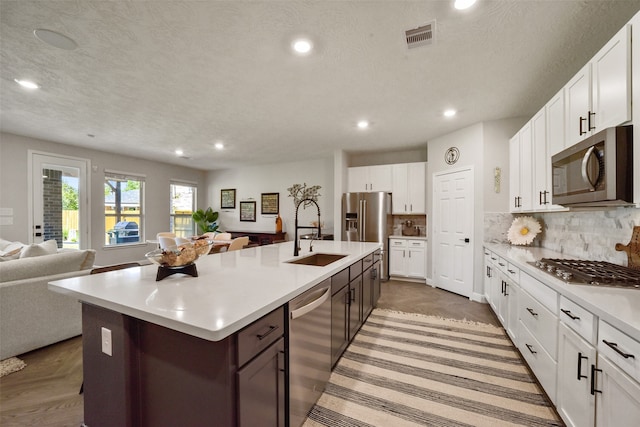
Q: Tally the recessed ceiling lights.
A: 7